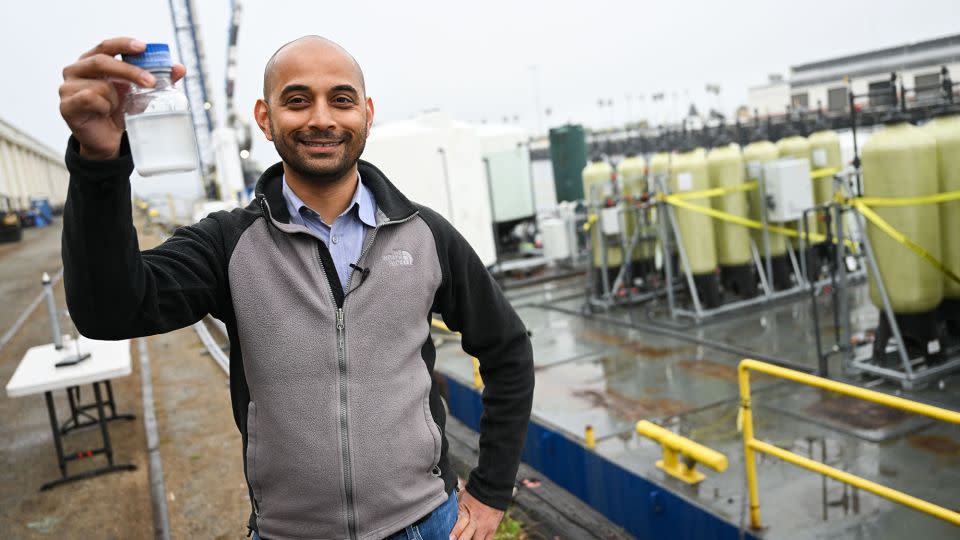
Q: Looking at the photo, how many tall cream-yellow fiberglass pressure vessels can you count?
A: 10